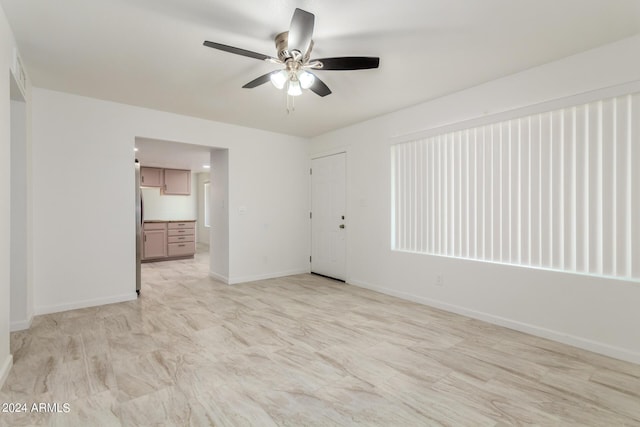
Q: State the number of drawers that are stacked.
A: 4